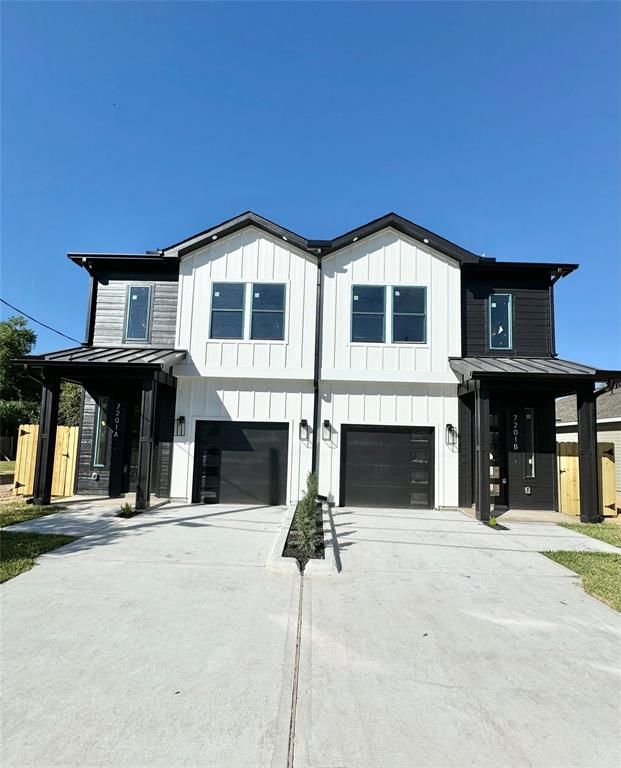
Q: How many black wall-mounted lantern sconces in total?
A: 4